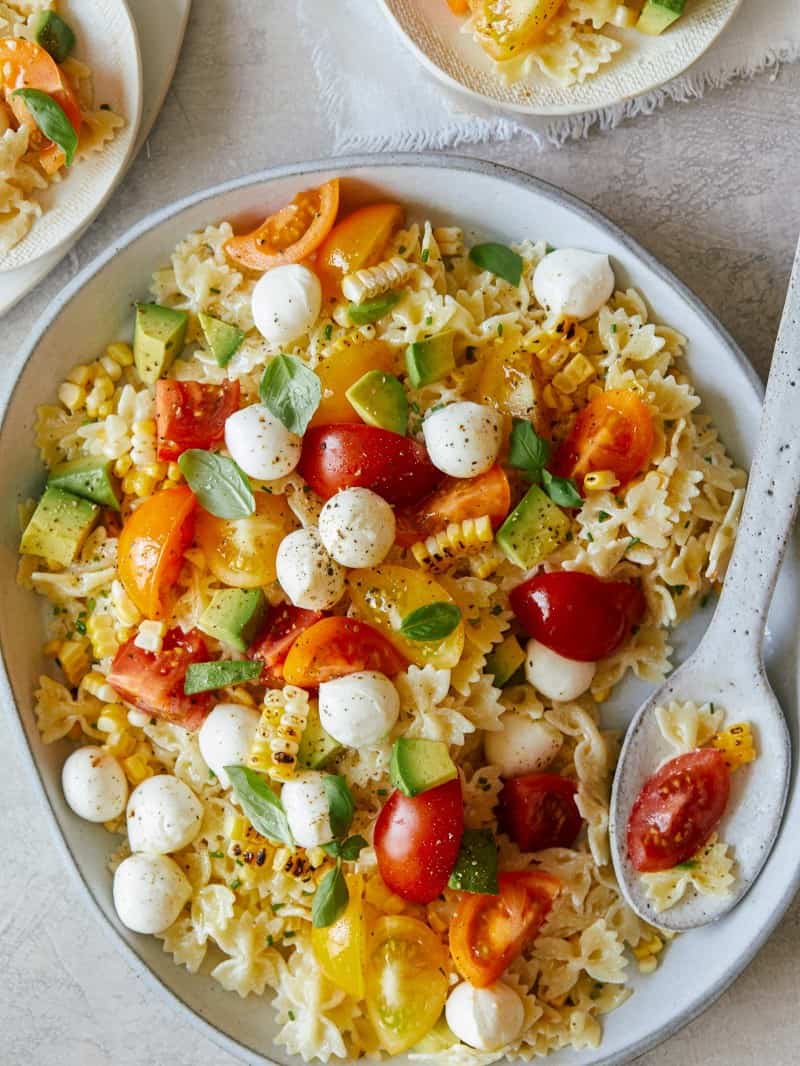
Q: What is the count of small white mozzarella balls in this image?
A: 15